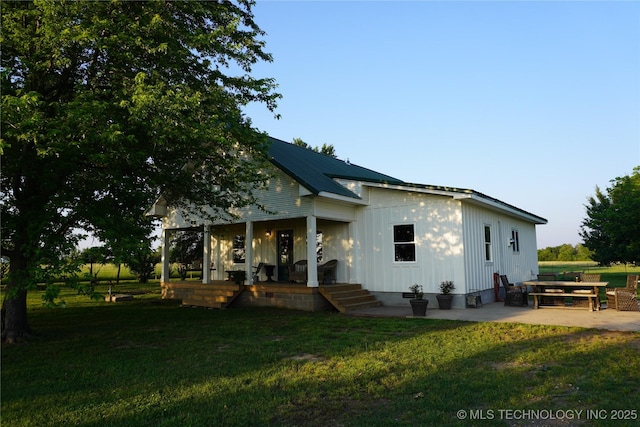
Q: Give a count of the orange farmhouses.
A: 0